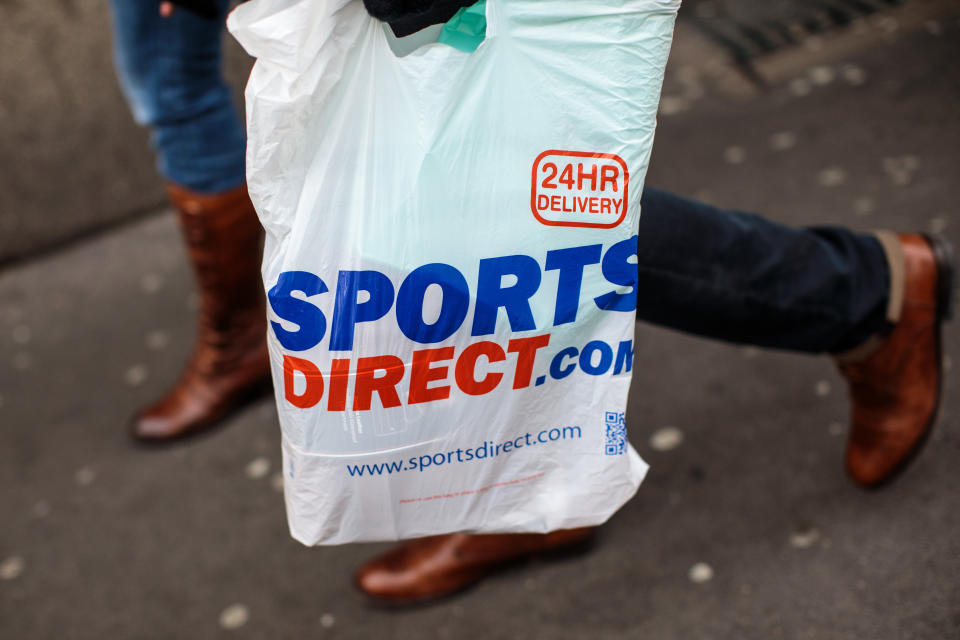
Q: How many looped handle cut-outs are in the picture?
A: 1